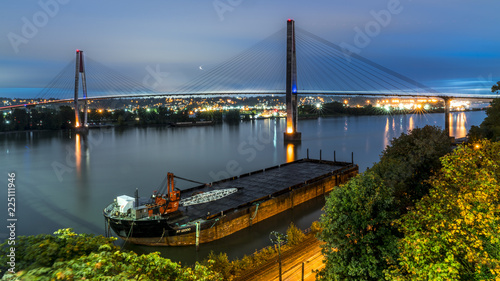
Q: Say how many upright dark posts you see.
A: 4